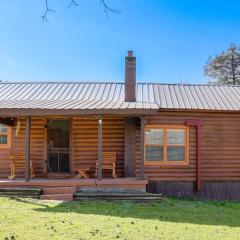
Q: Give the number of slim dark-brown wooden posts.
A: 3